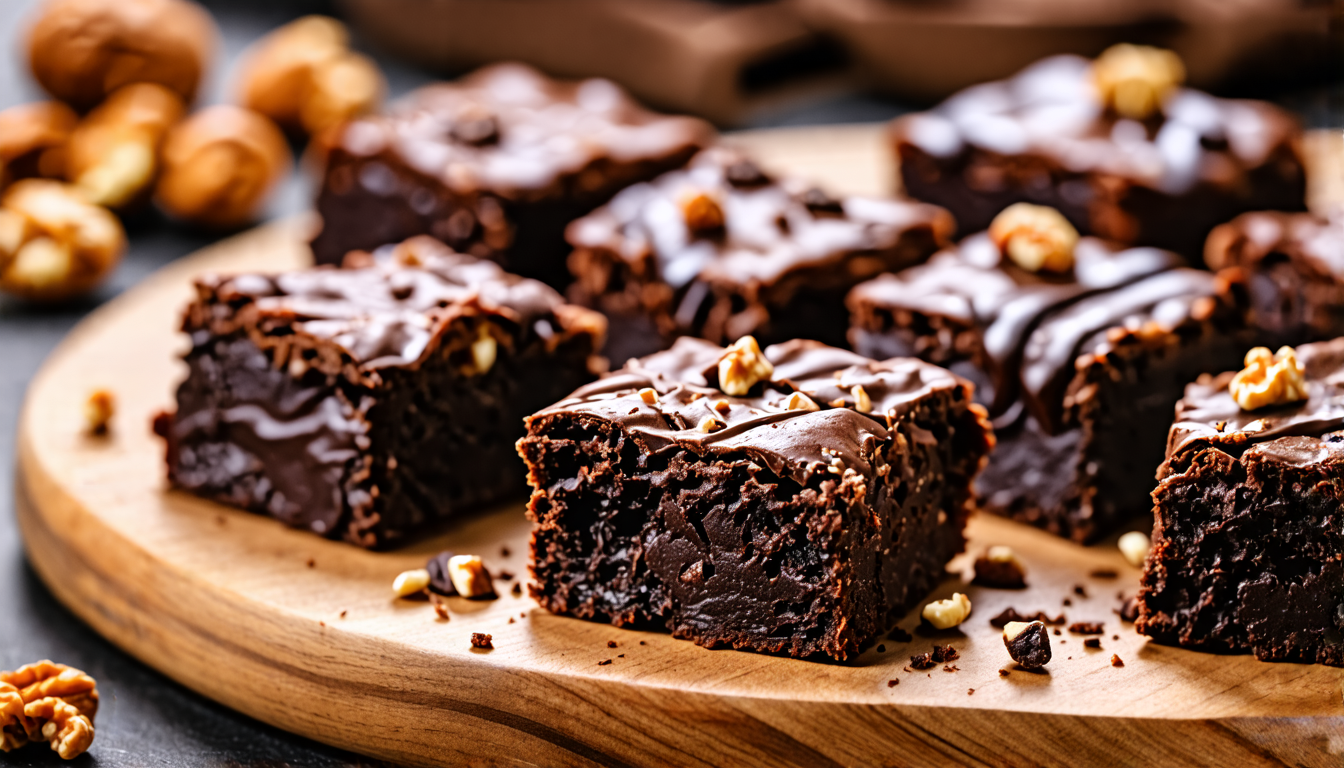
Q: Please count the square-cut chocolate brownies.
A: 8